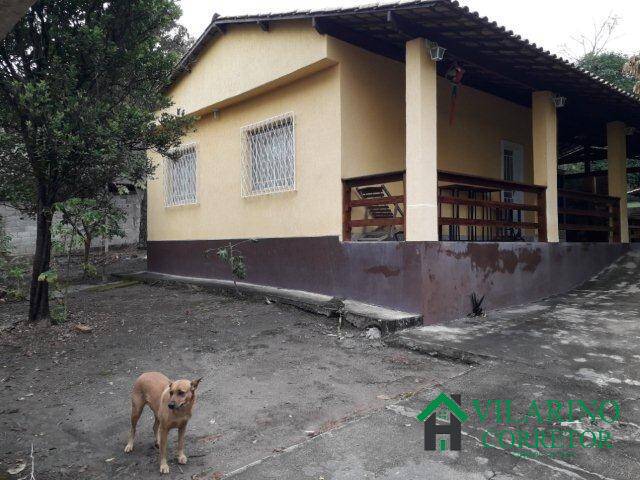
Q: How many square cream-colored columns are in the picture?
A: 3